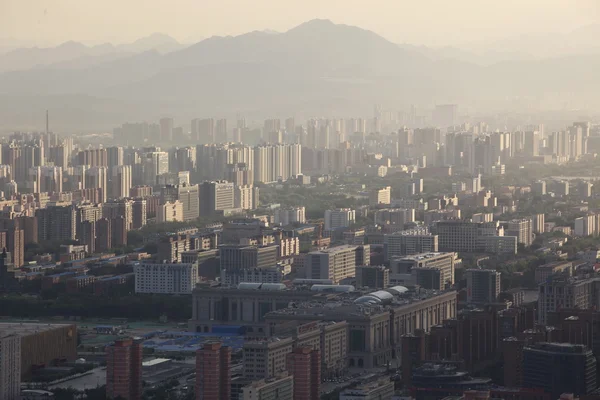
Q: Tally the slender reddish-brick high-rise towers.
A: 3